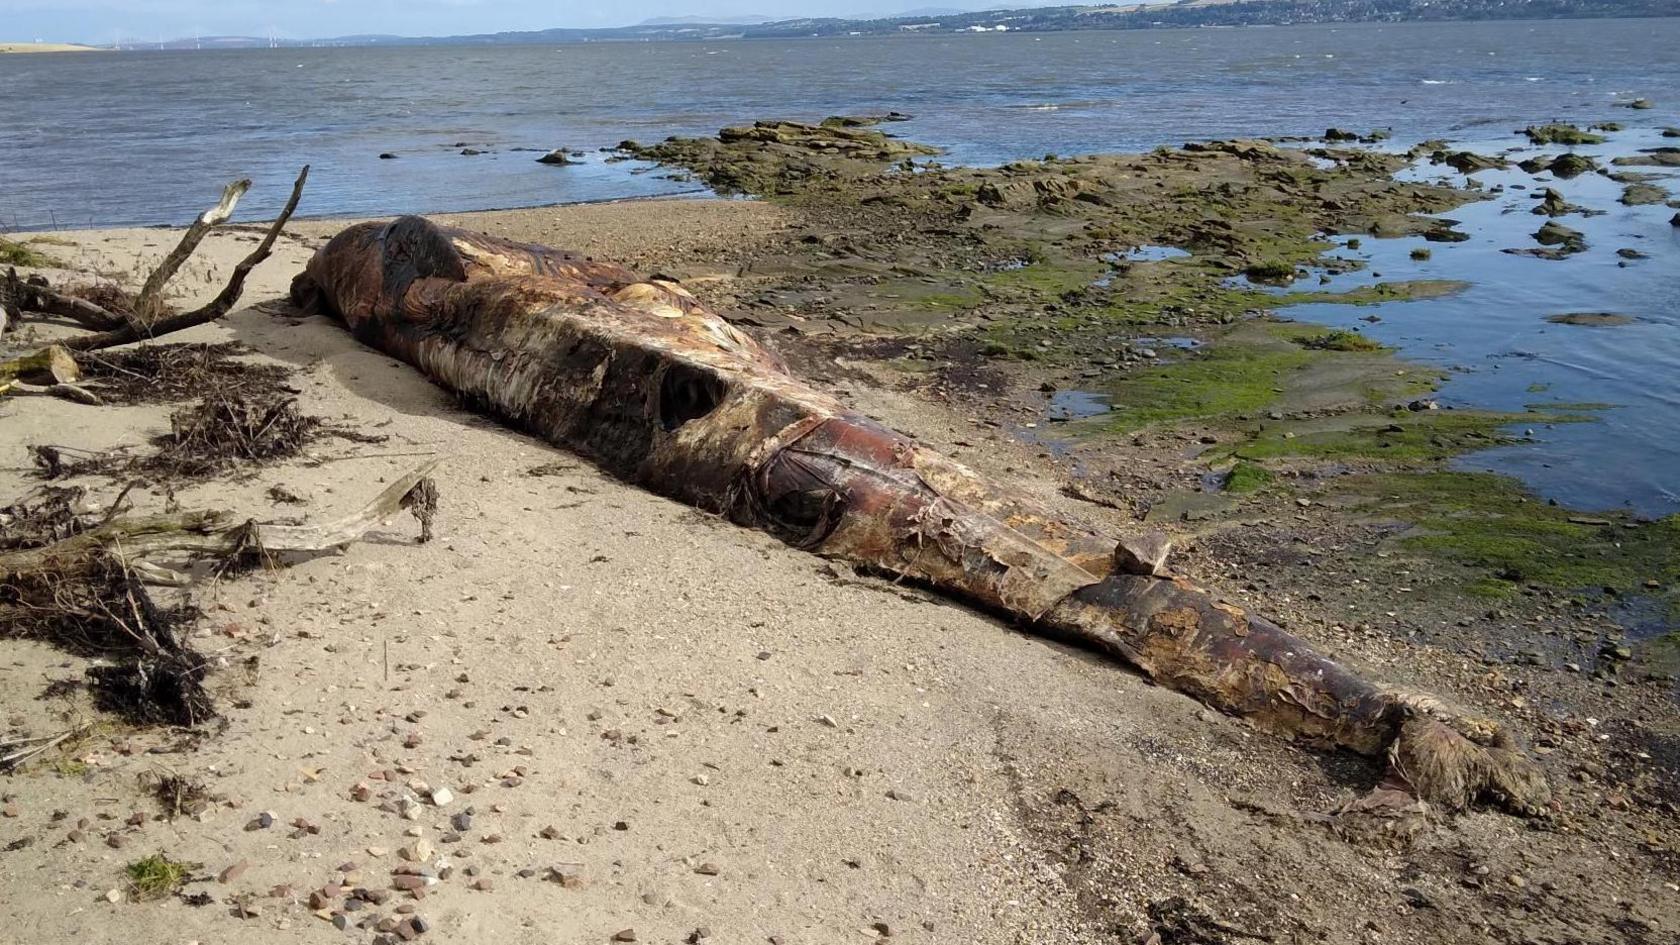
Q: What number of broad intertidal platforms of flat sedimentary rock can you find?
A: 1